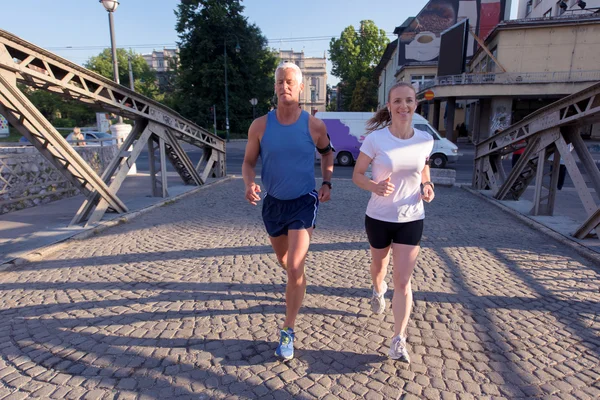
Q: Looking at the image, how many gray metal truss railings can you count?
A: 2